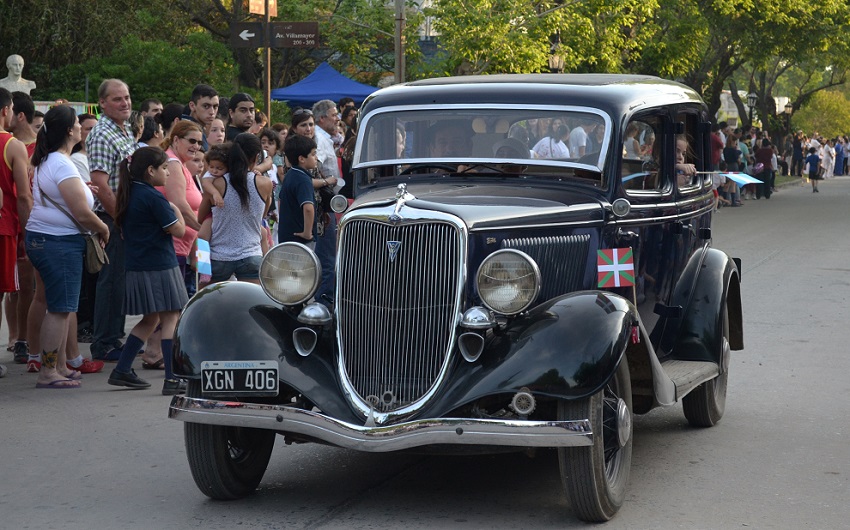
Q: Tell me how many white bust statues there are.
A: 1